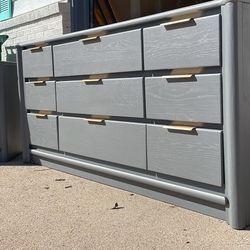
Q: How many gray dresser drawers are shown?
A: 9